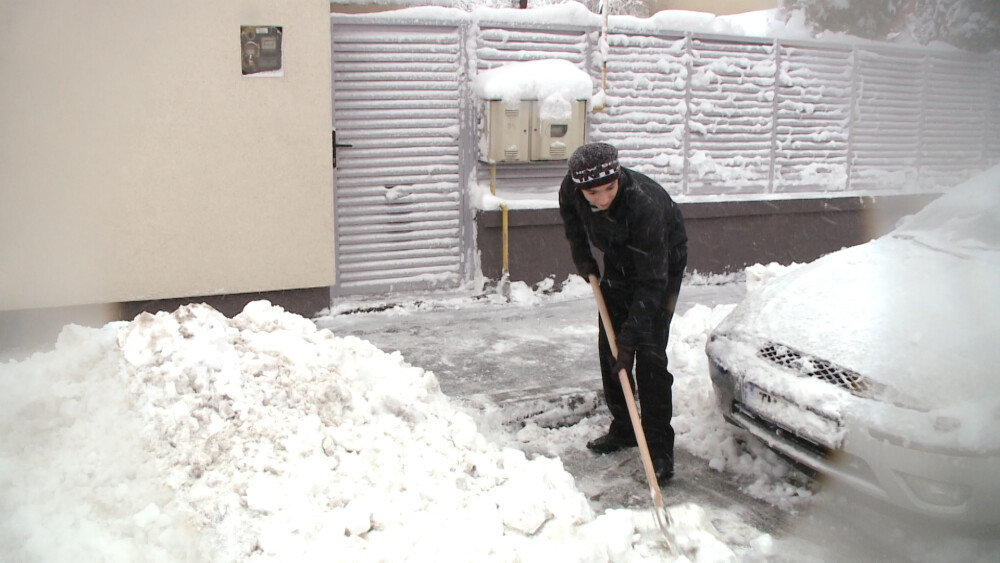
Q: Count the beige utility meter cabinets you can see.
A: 2